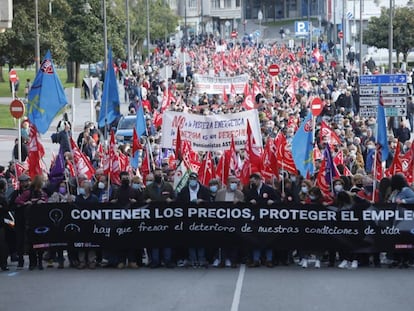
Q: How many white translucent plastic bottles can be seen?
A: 0